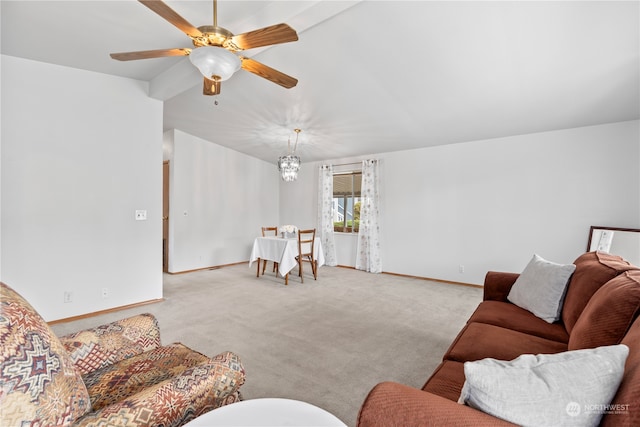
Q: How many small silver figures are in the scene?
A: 0